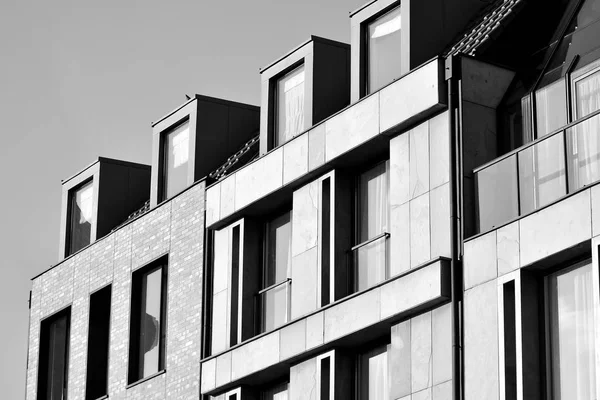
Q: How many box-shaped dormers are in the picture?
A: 4